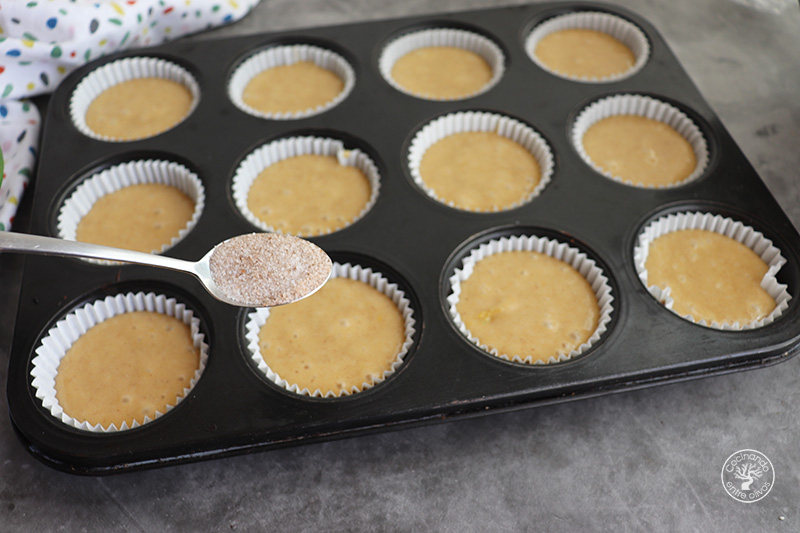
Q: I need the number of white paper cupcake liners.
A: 12